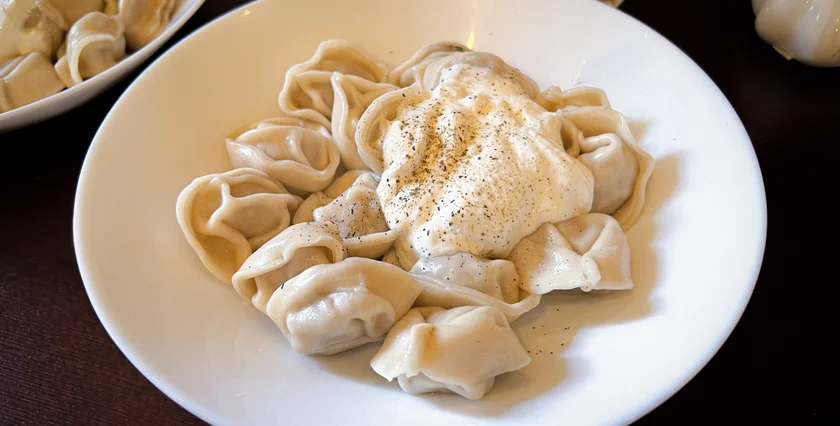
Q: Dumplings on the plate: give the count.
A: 14